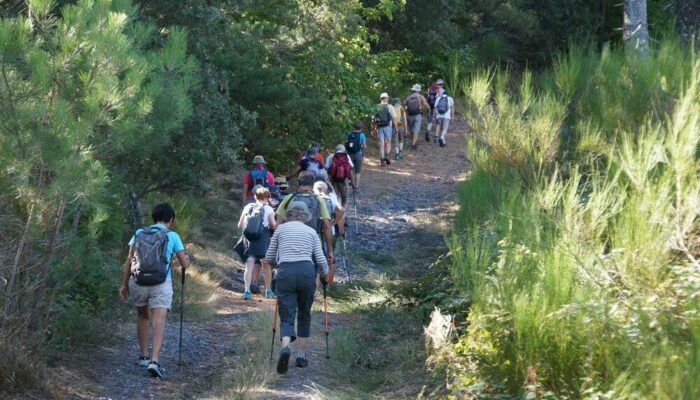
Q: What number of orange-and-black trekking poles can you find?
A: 2